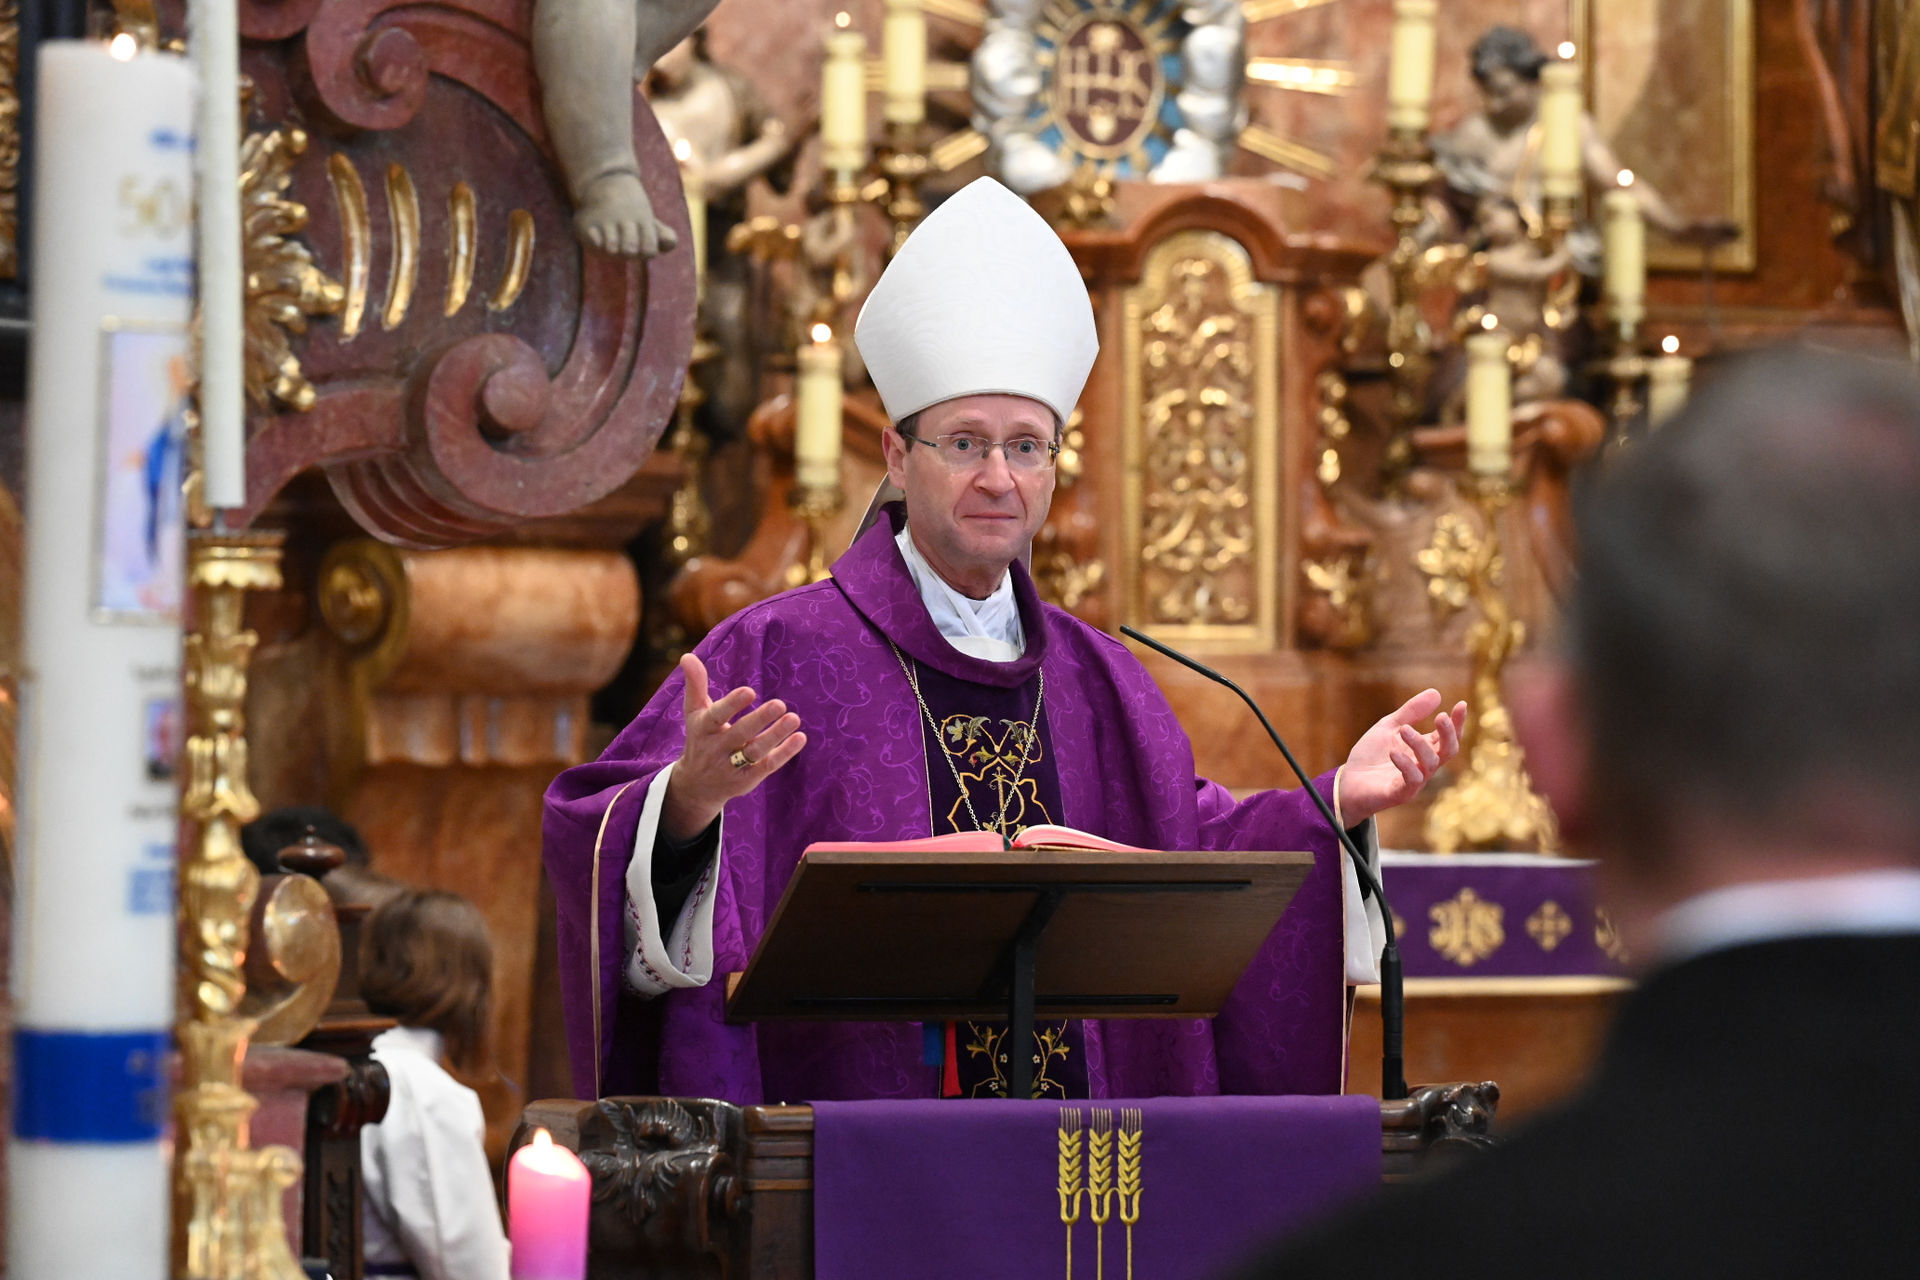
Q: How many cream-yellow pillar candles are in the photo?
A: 9